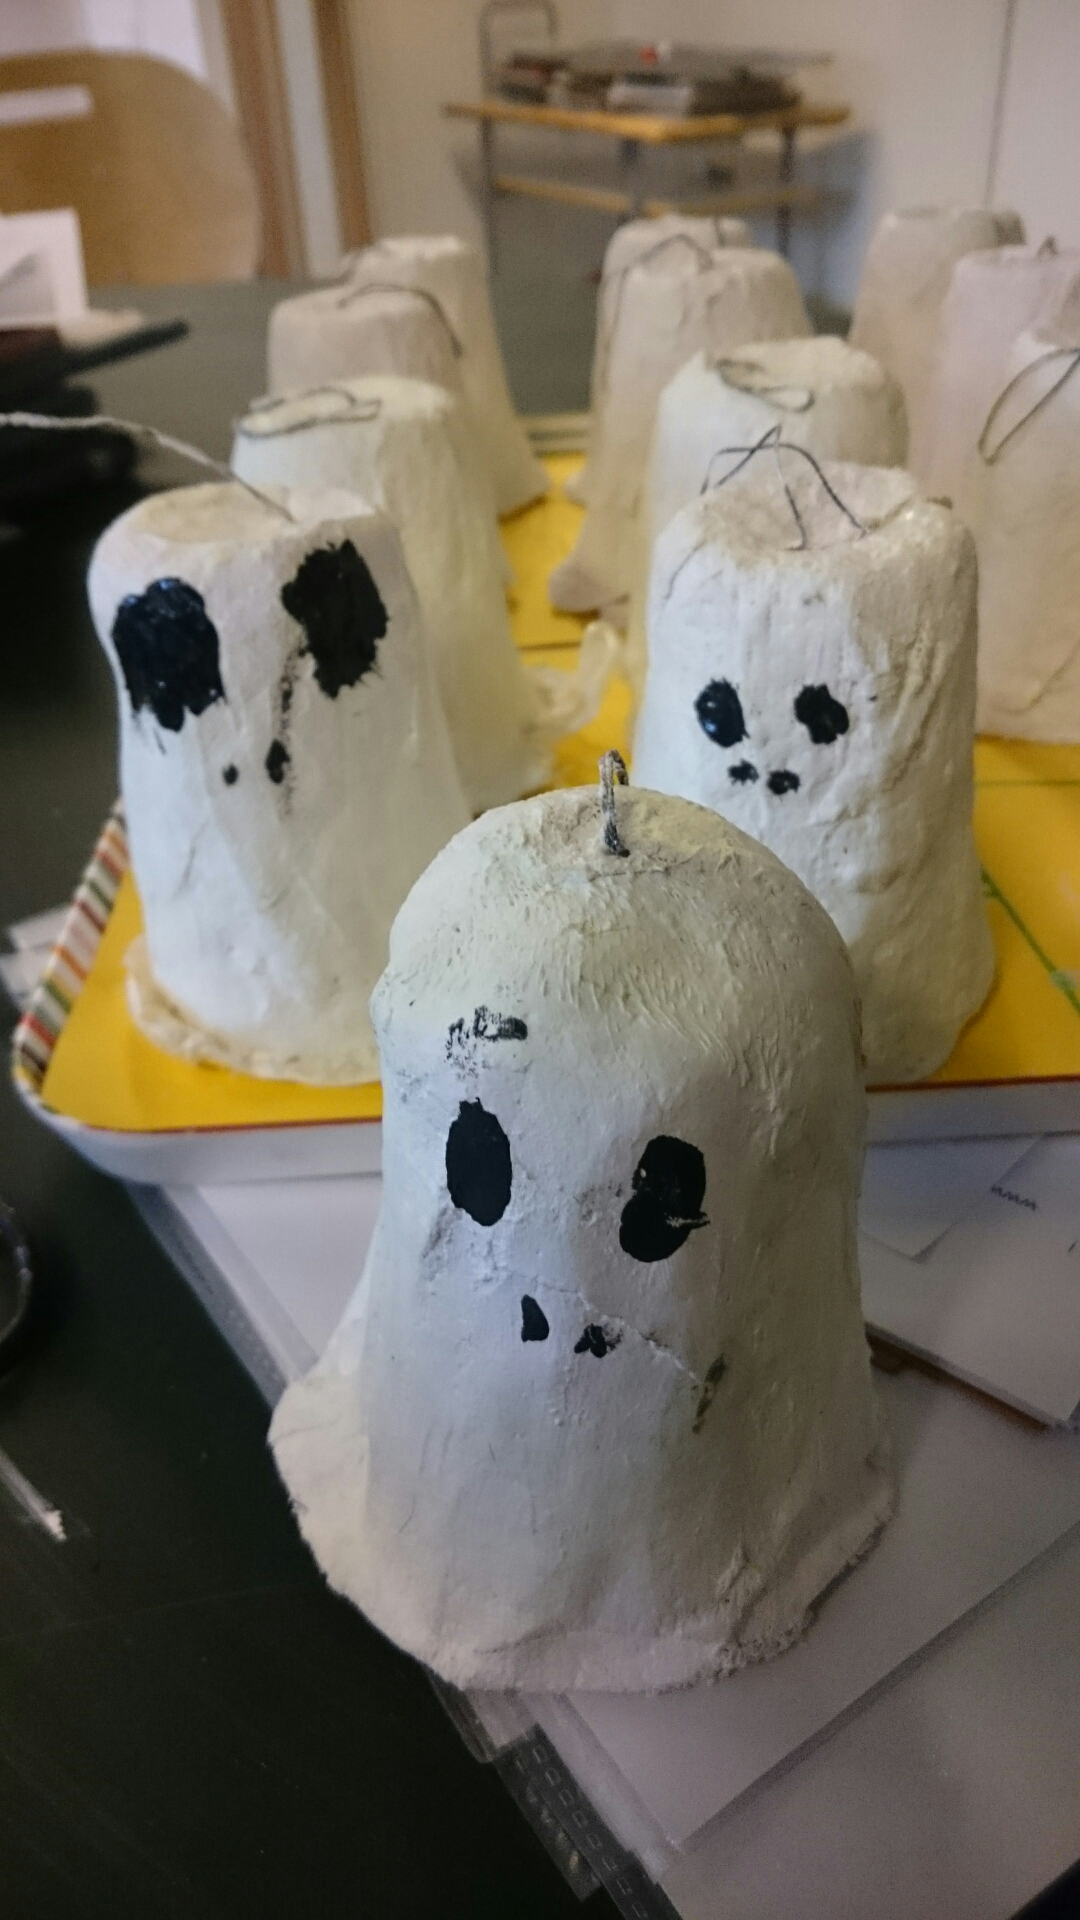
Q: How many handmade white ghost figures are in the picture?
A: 12